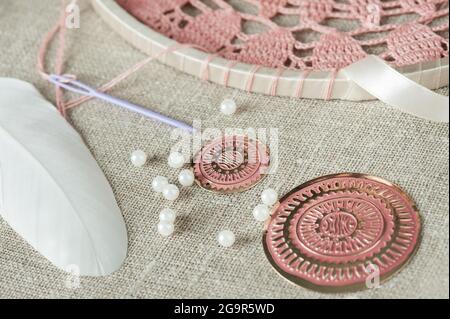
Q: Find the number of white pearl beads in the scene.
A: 11